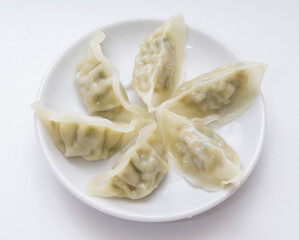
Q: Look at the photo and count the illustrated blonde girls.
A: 0